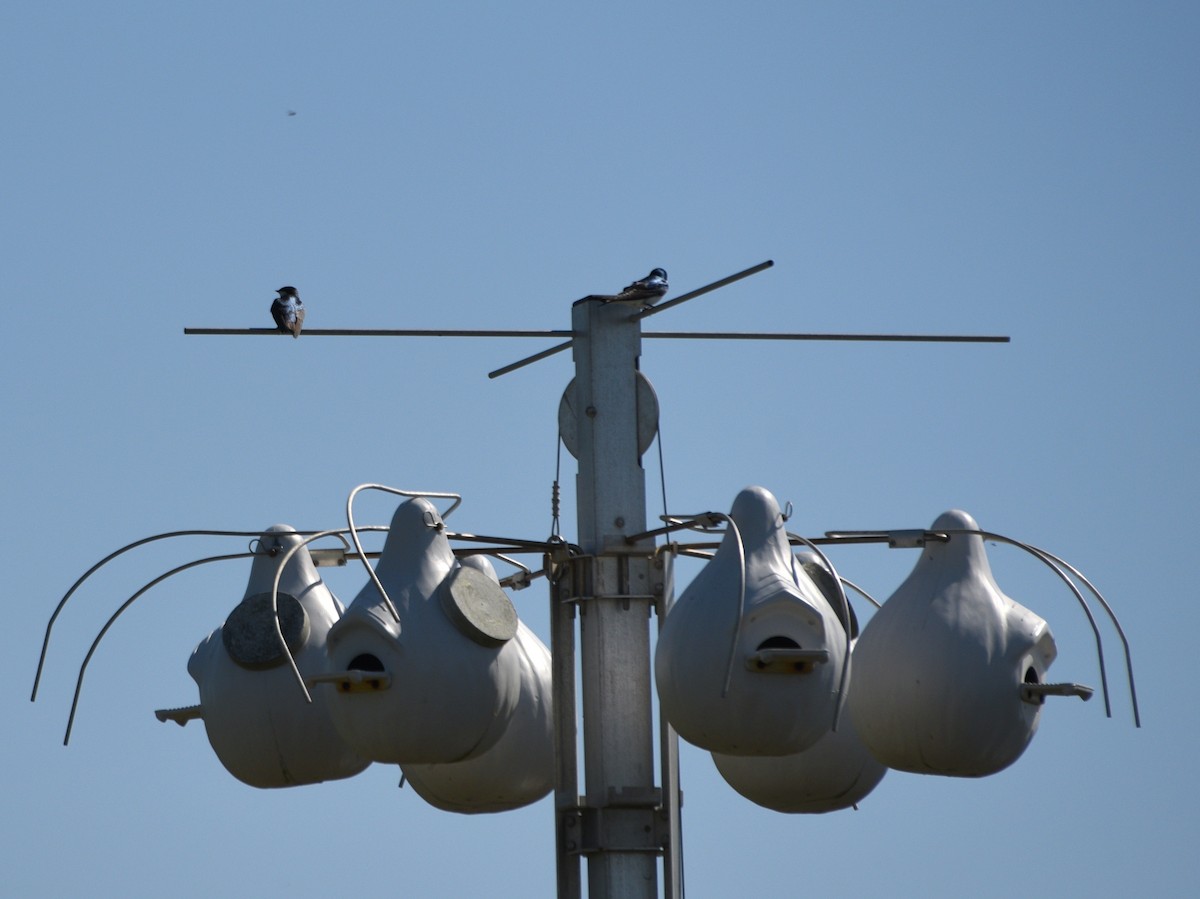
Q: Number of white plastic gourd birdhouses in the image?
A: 6